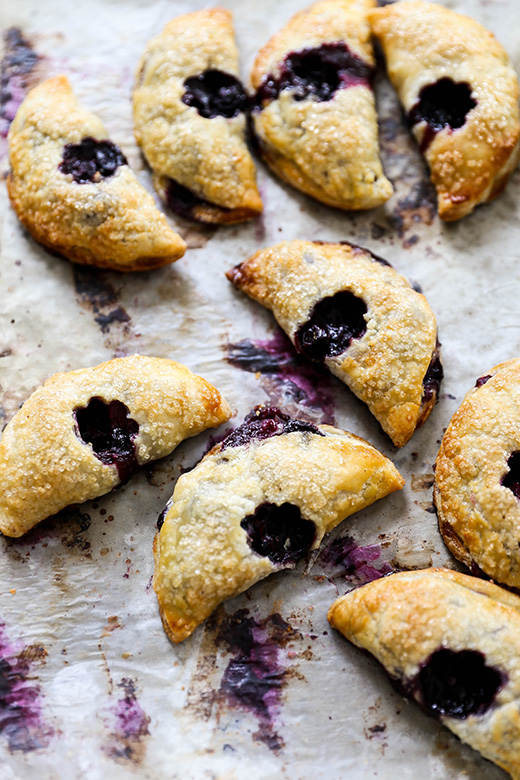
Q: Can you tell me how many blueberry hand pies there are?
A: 9